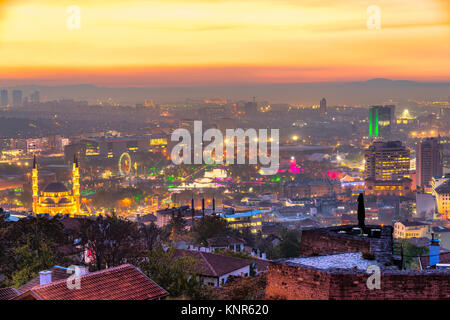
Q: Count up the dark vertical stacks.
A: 3